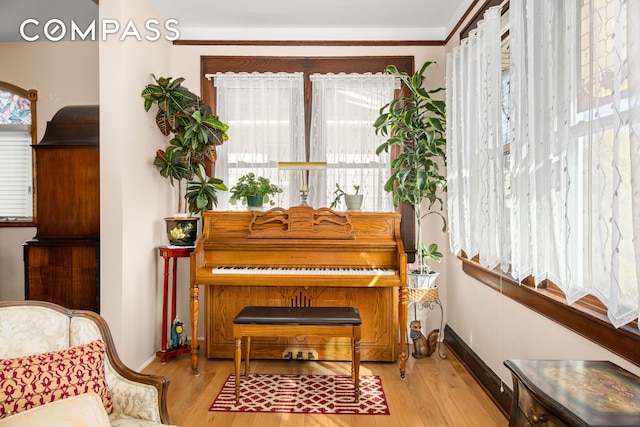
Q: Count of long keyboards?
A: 1